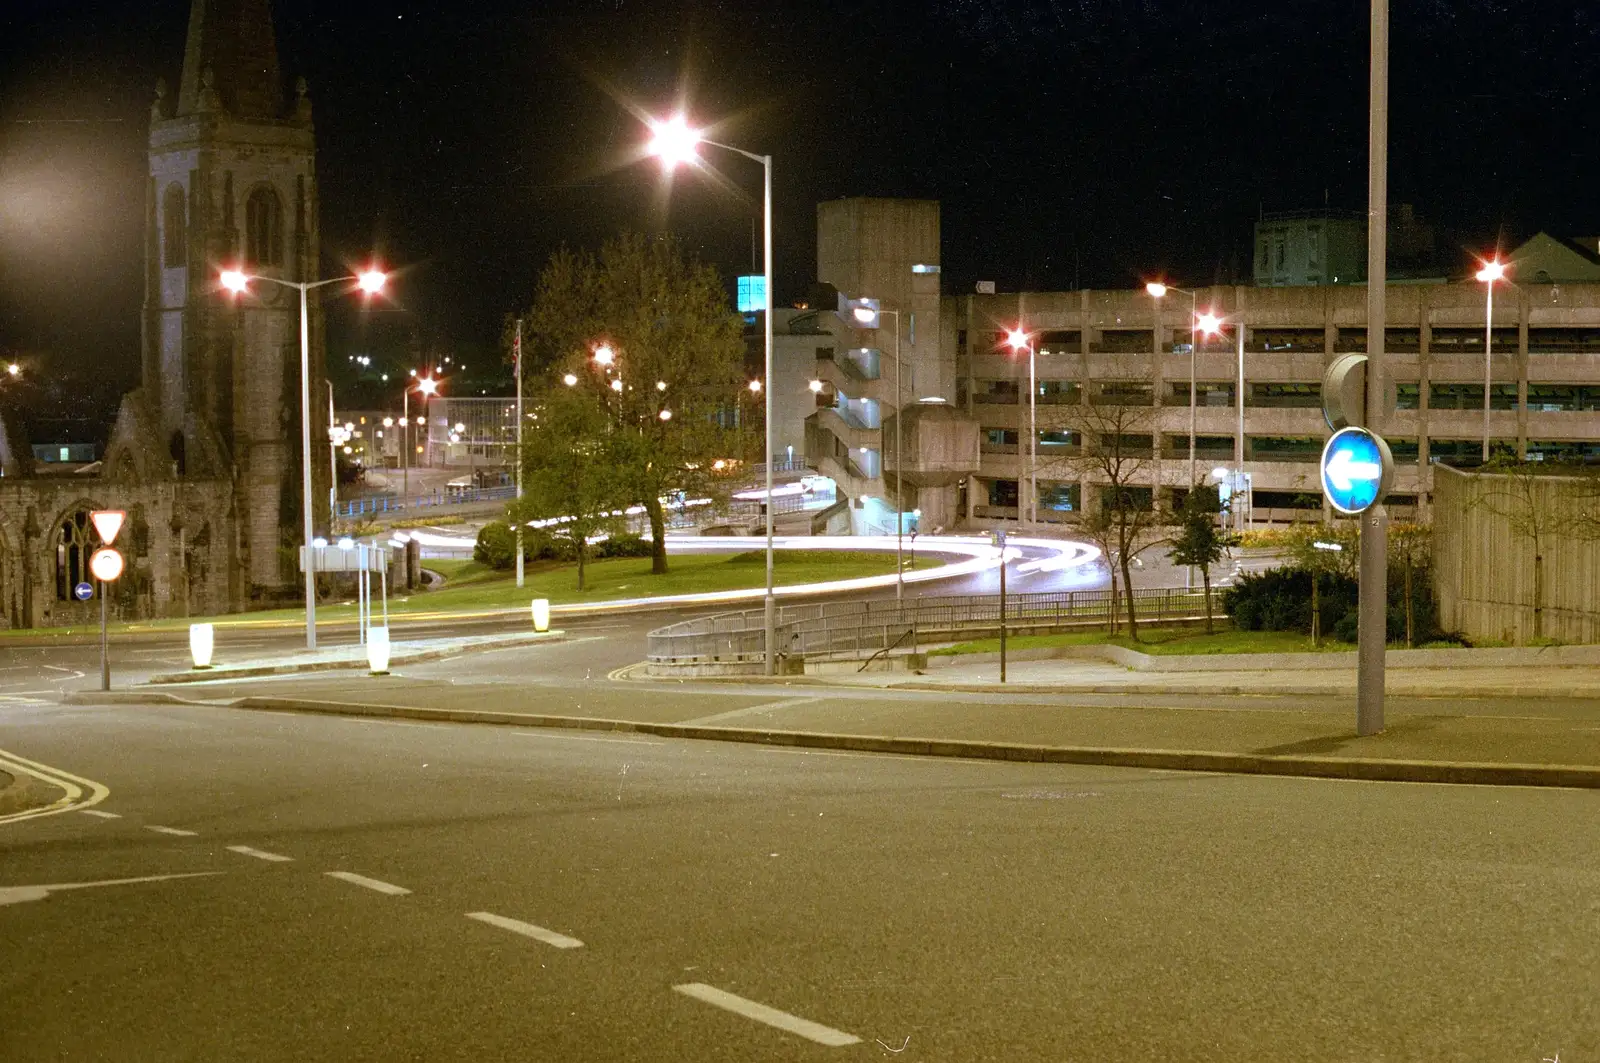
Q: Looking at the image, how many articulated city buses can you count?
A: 0